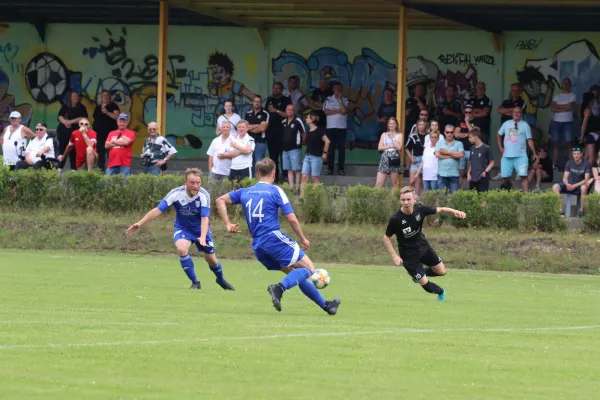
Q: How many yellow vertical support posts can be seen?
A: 2